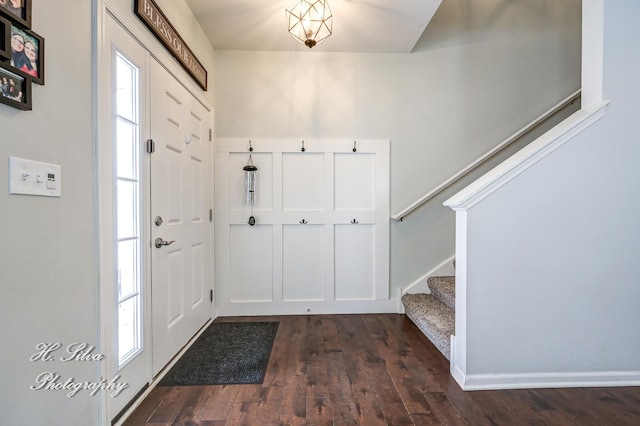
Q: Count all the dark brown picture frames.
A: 4